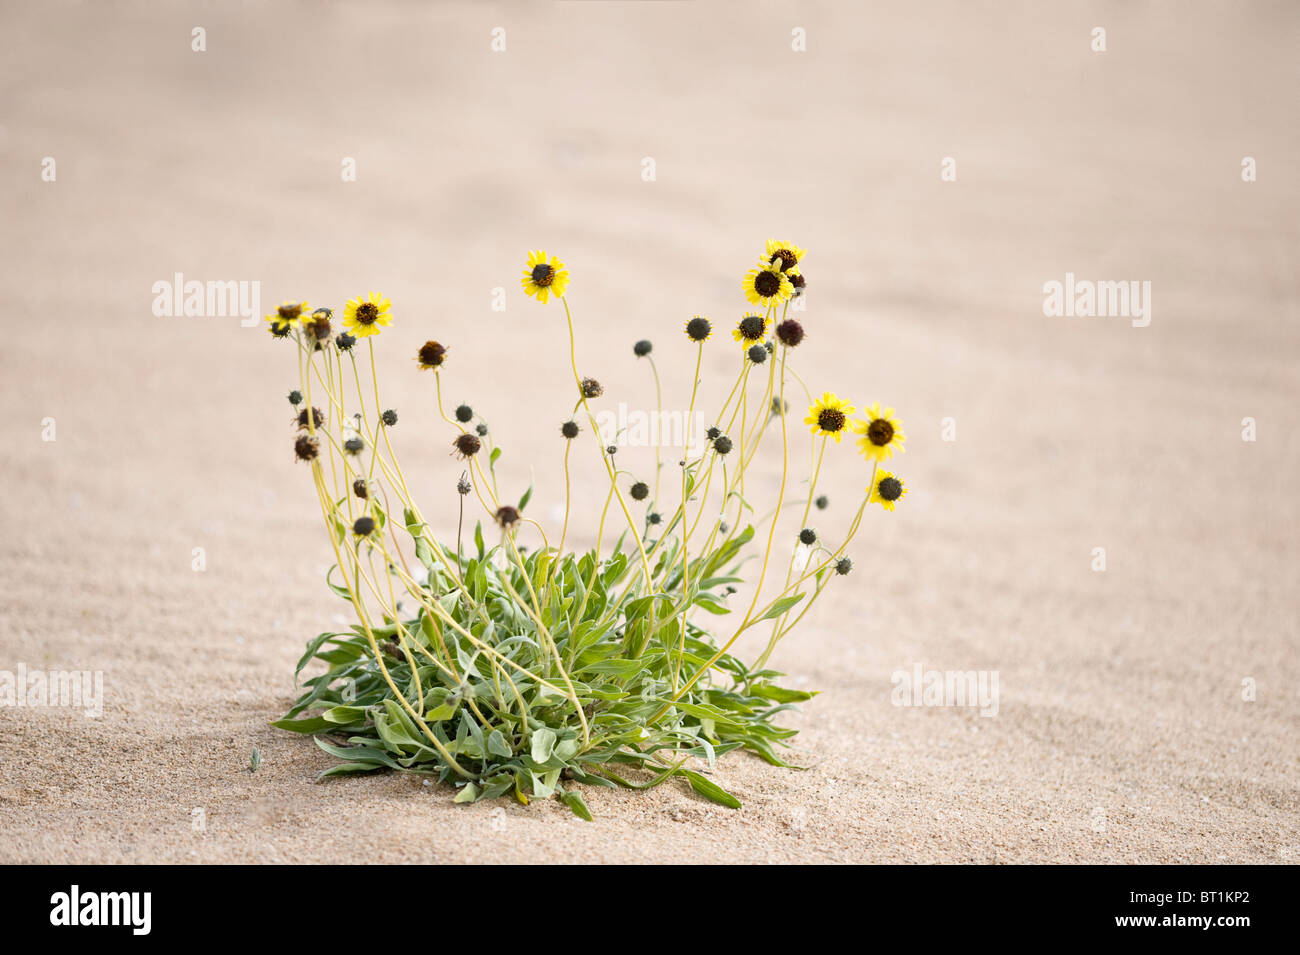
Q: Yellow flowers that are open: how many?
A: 9